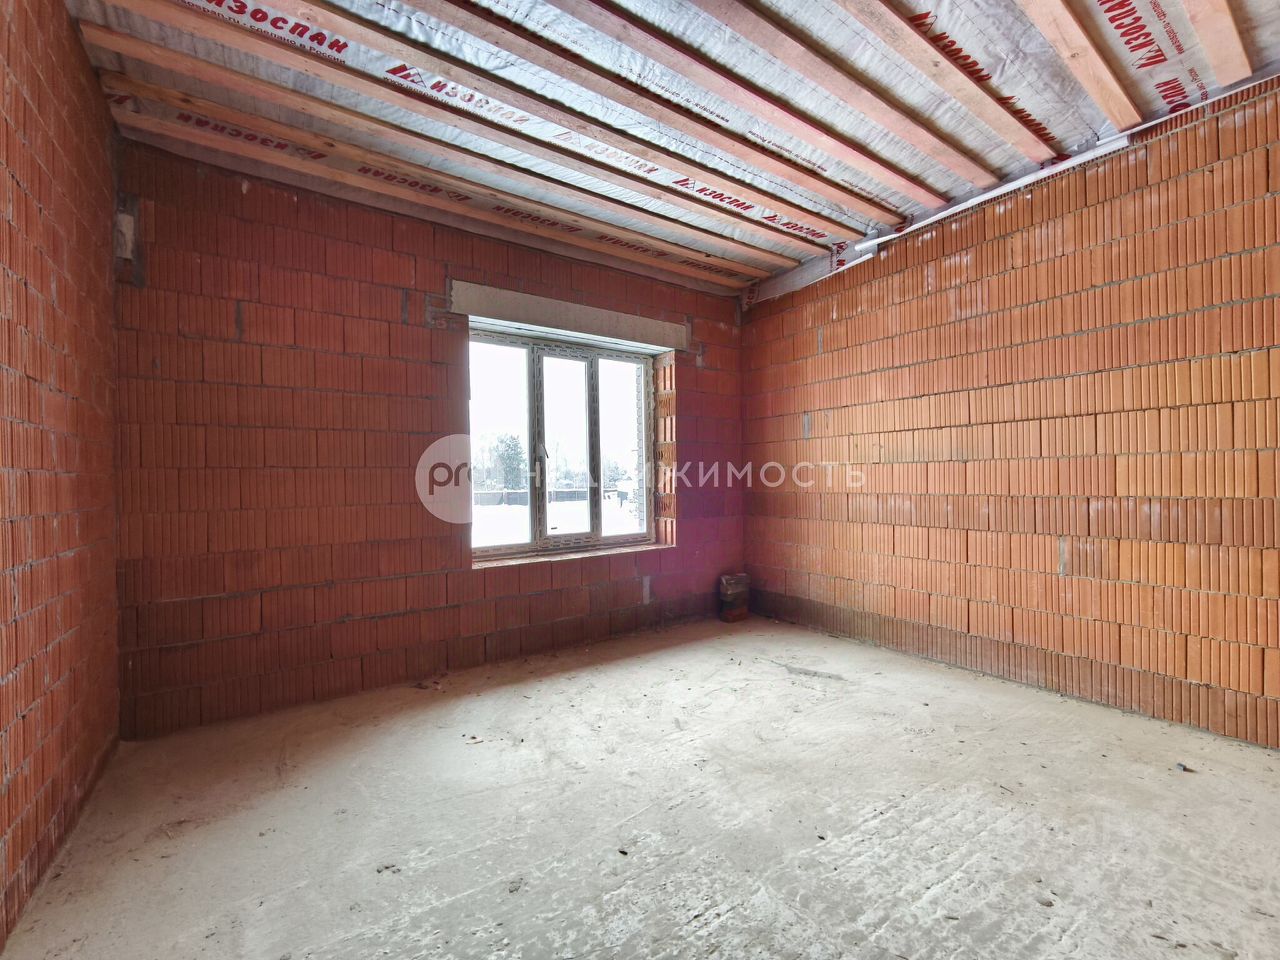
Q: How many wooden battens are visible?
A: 11